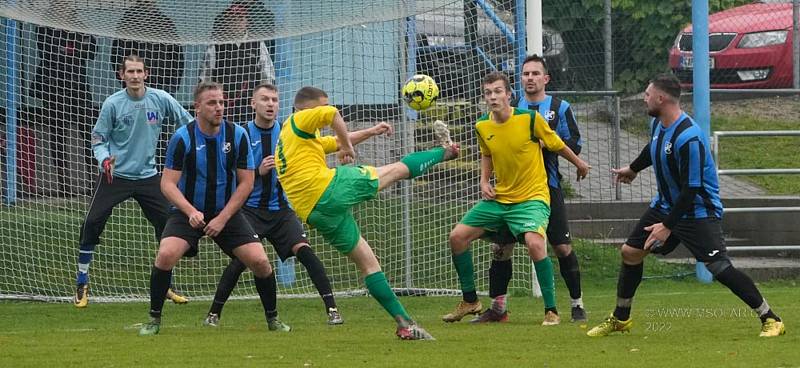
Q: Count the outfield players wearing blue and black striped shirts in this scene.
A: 4